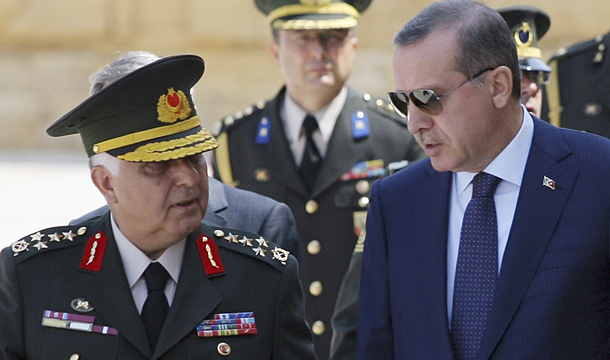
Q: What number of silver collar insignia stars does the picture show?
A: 8